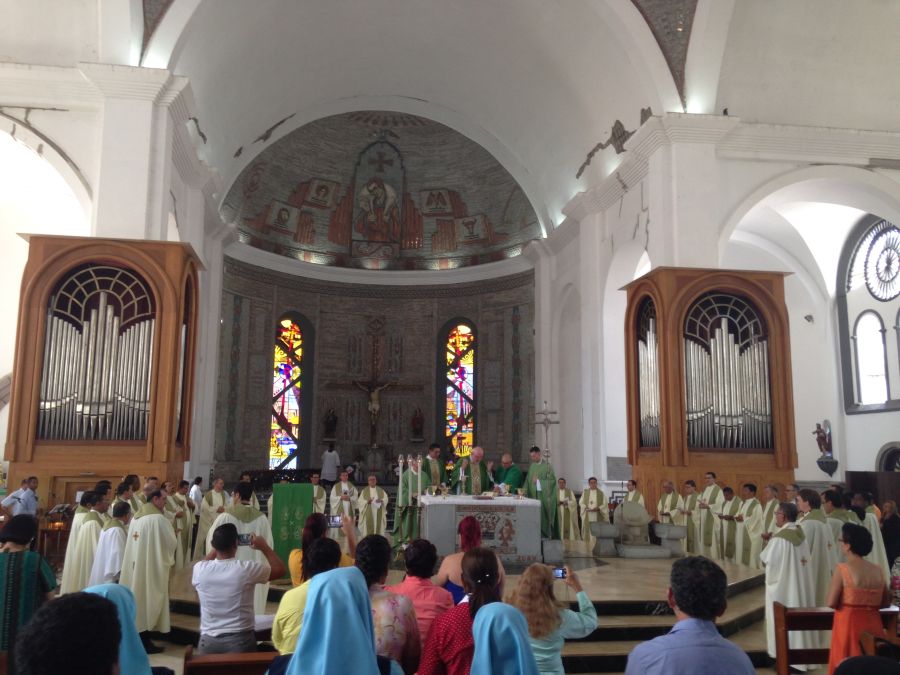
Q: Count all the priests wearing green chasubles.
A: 5